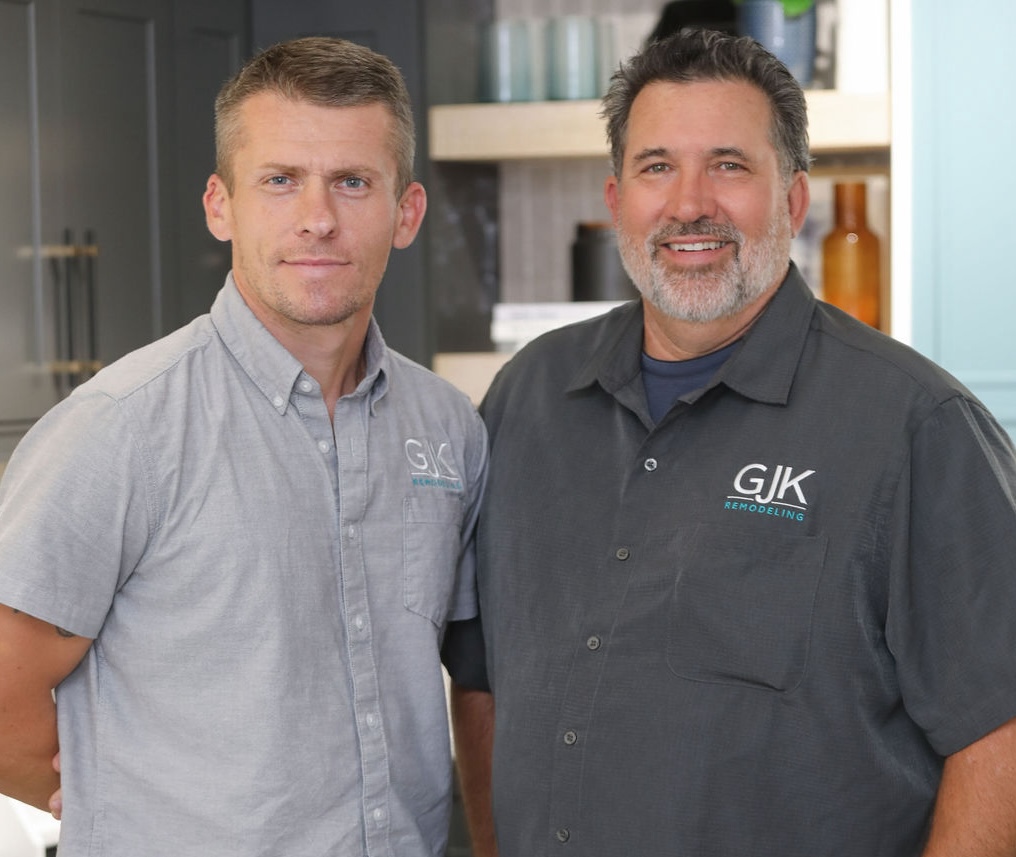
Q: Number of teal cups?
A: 2